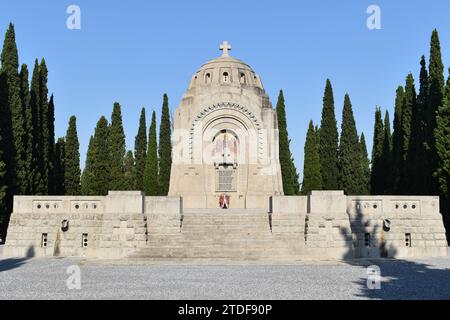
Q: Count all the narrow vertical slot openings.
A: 4